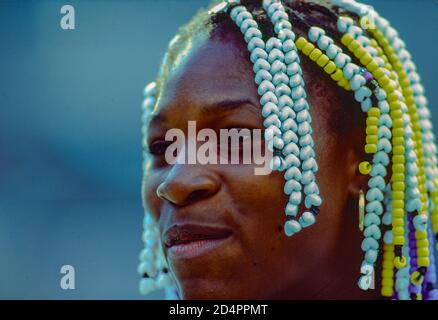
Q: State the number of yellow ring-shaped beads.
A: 3